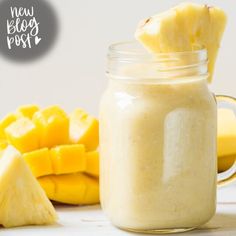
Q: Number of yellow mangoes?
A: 1